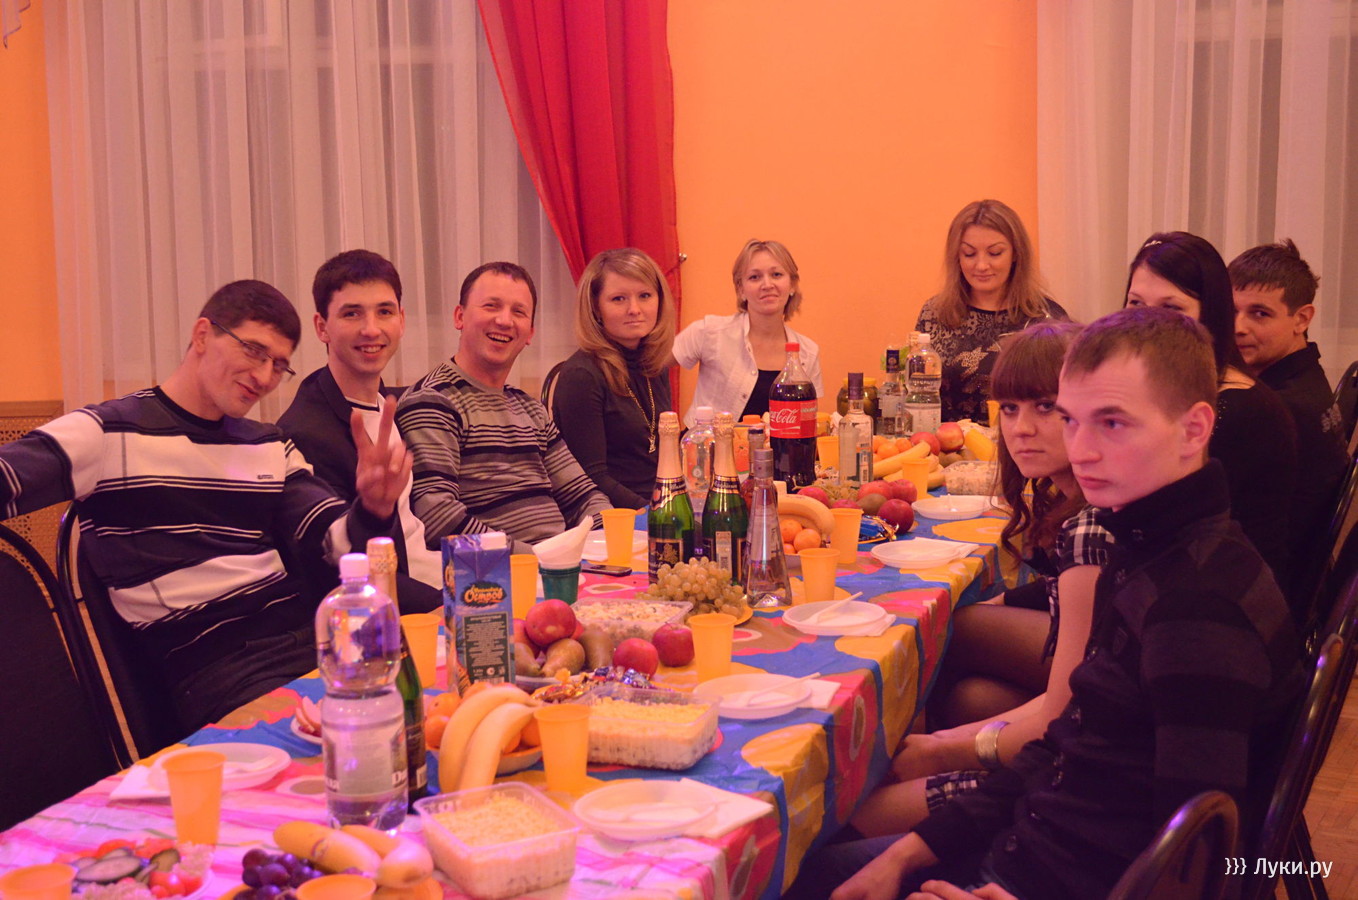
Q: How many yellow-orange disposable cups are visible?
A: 13